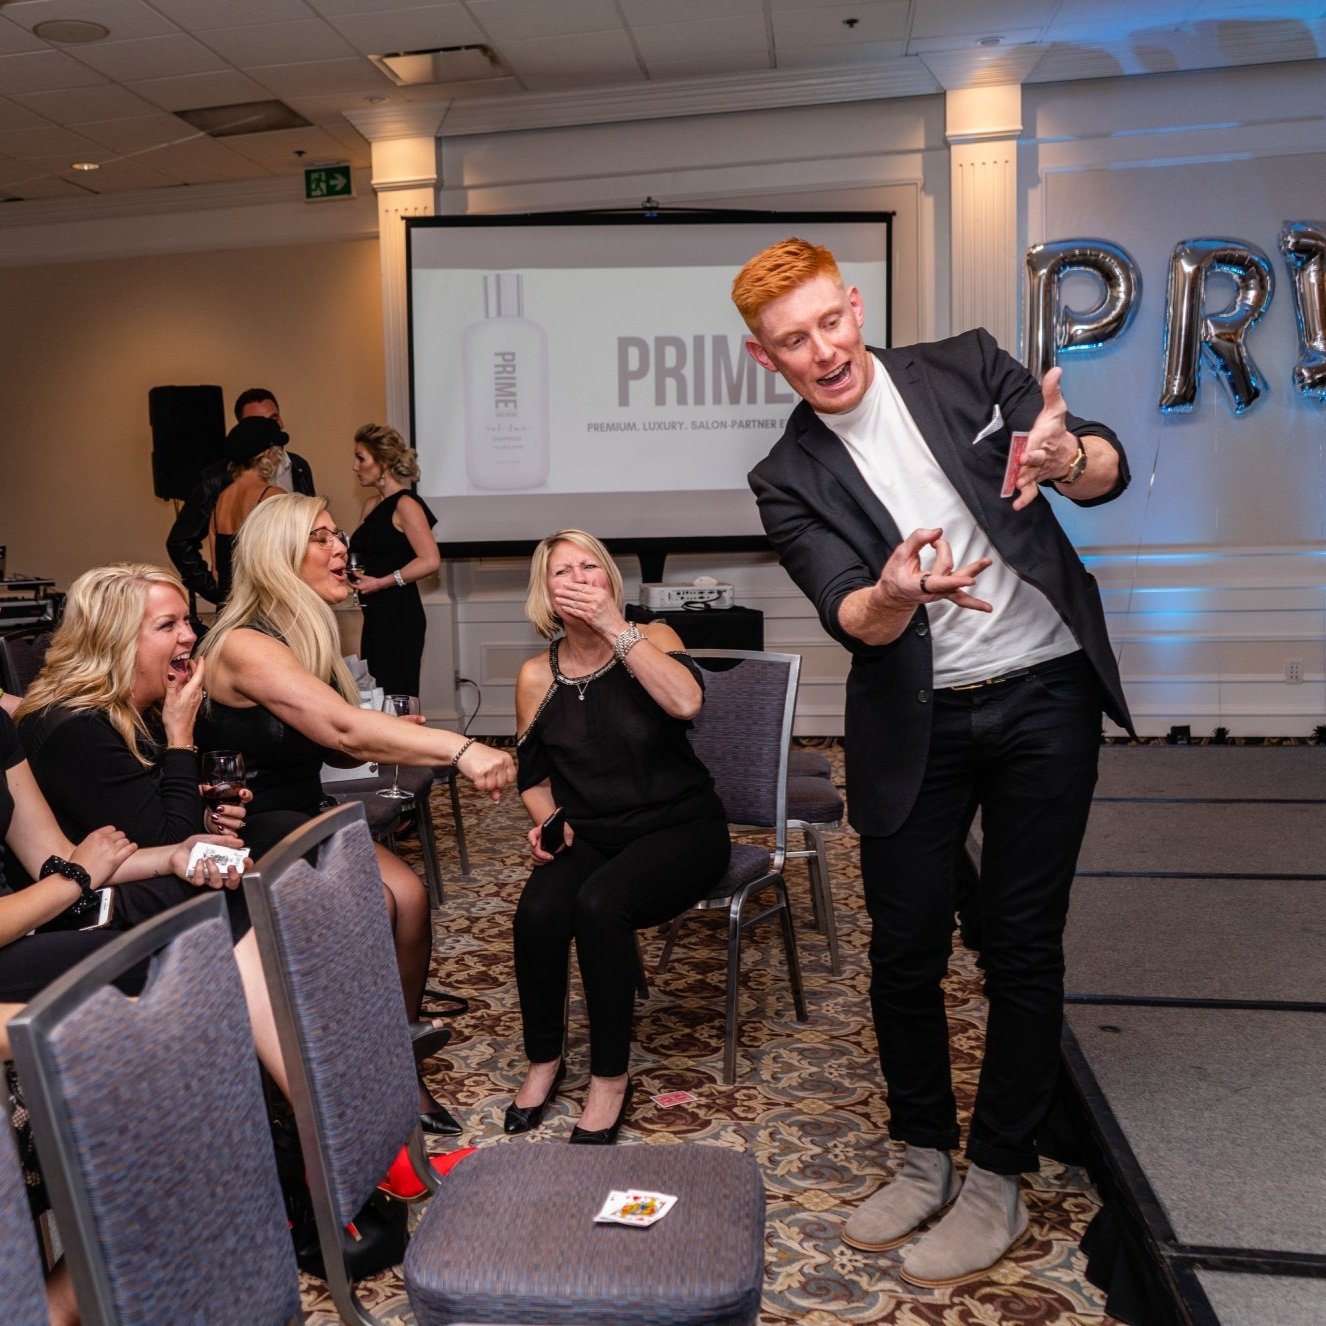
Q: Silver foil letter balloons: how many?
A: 3